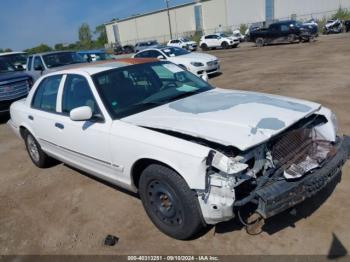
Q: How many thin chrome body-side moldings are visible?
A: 1